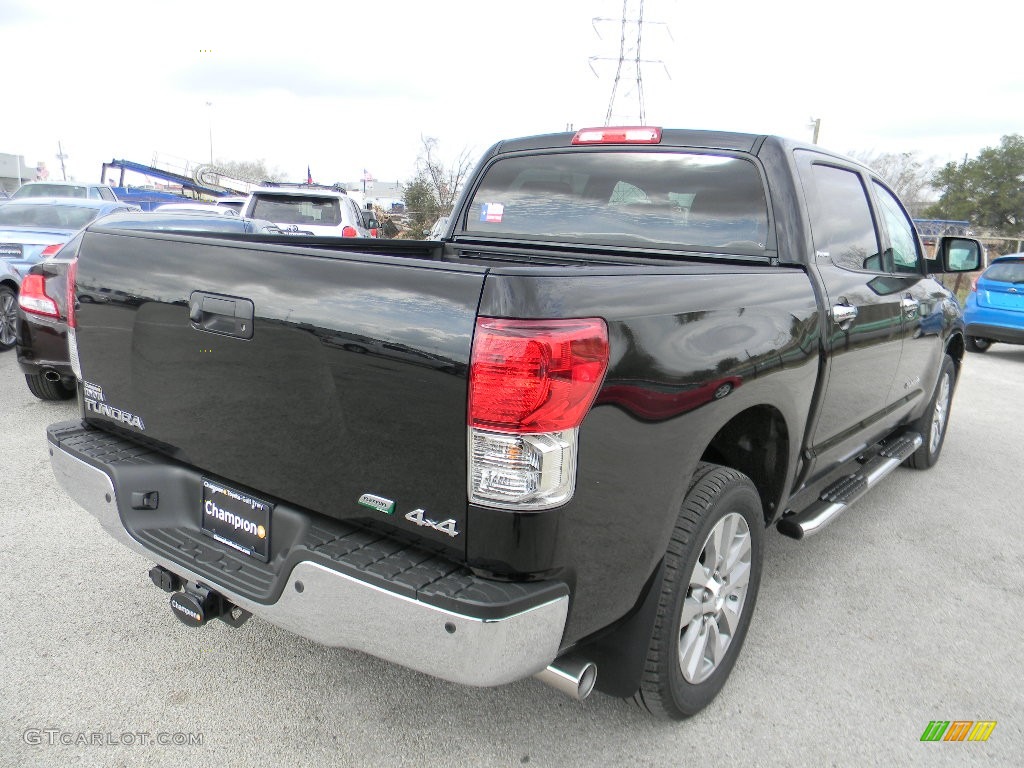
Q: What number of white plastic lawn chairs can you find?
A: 0